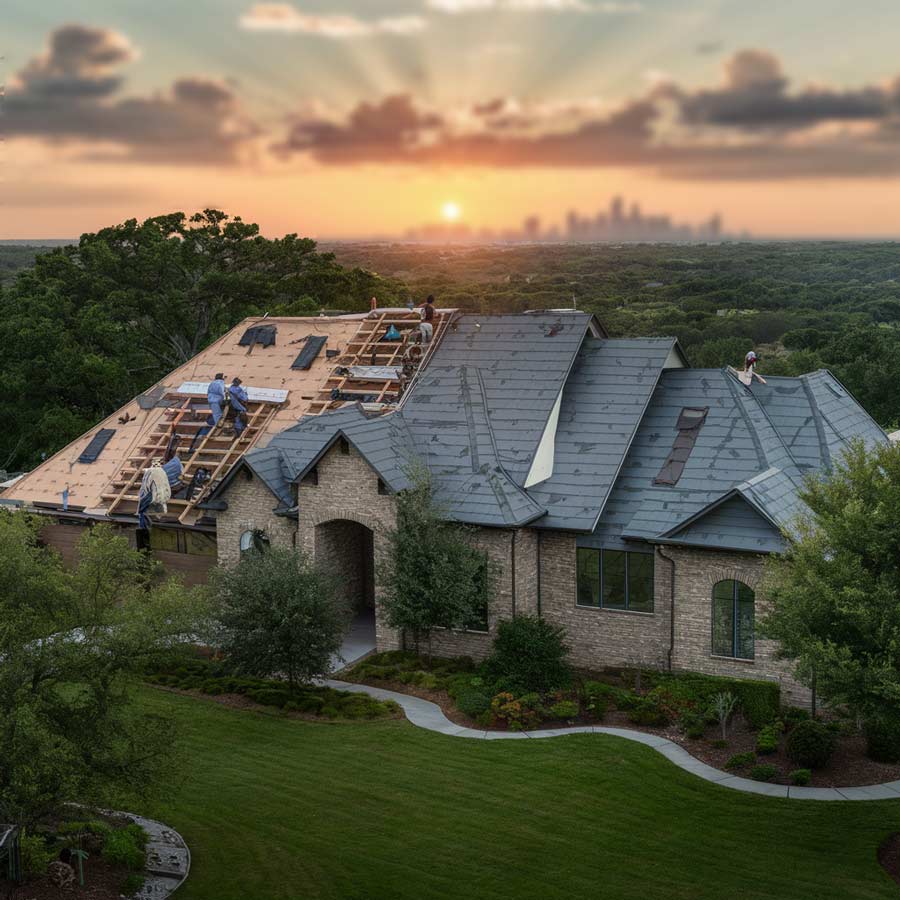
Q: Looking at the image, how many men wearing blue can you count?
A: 2